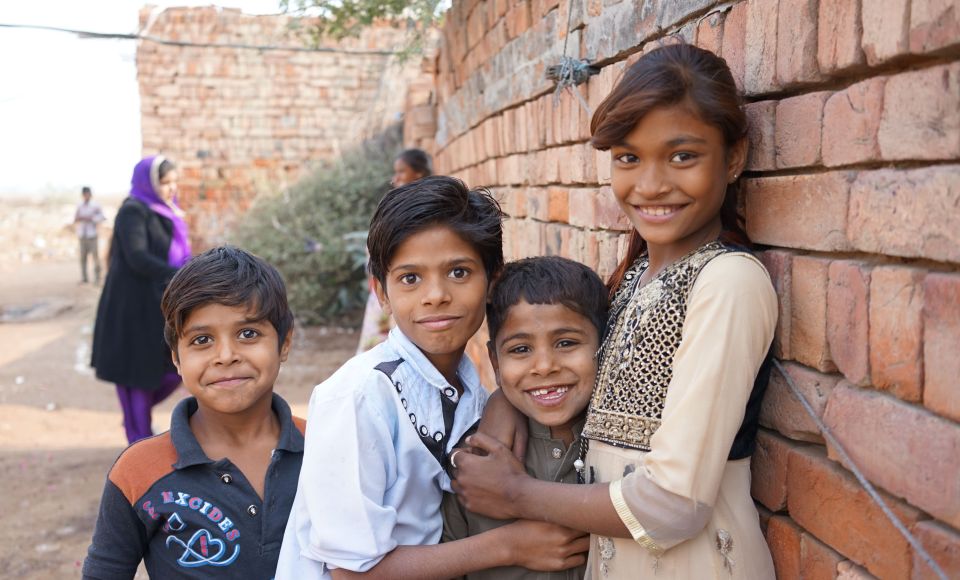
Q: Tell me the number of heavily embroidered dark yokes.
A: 1